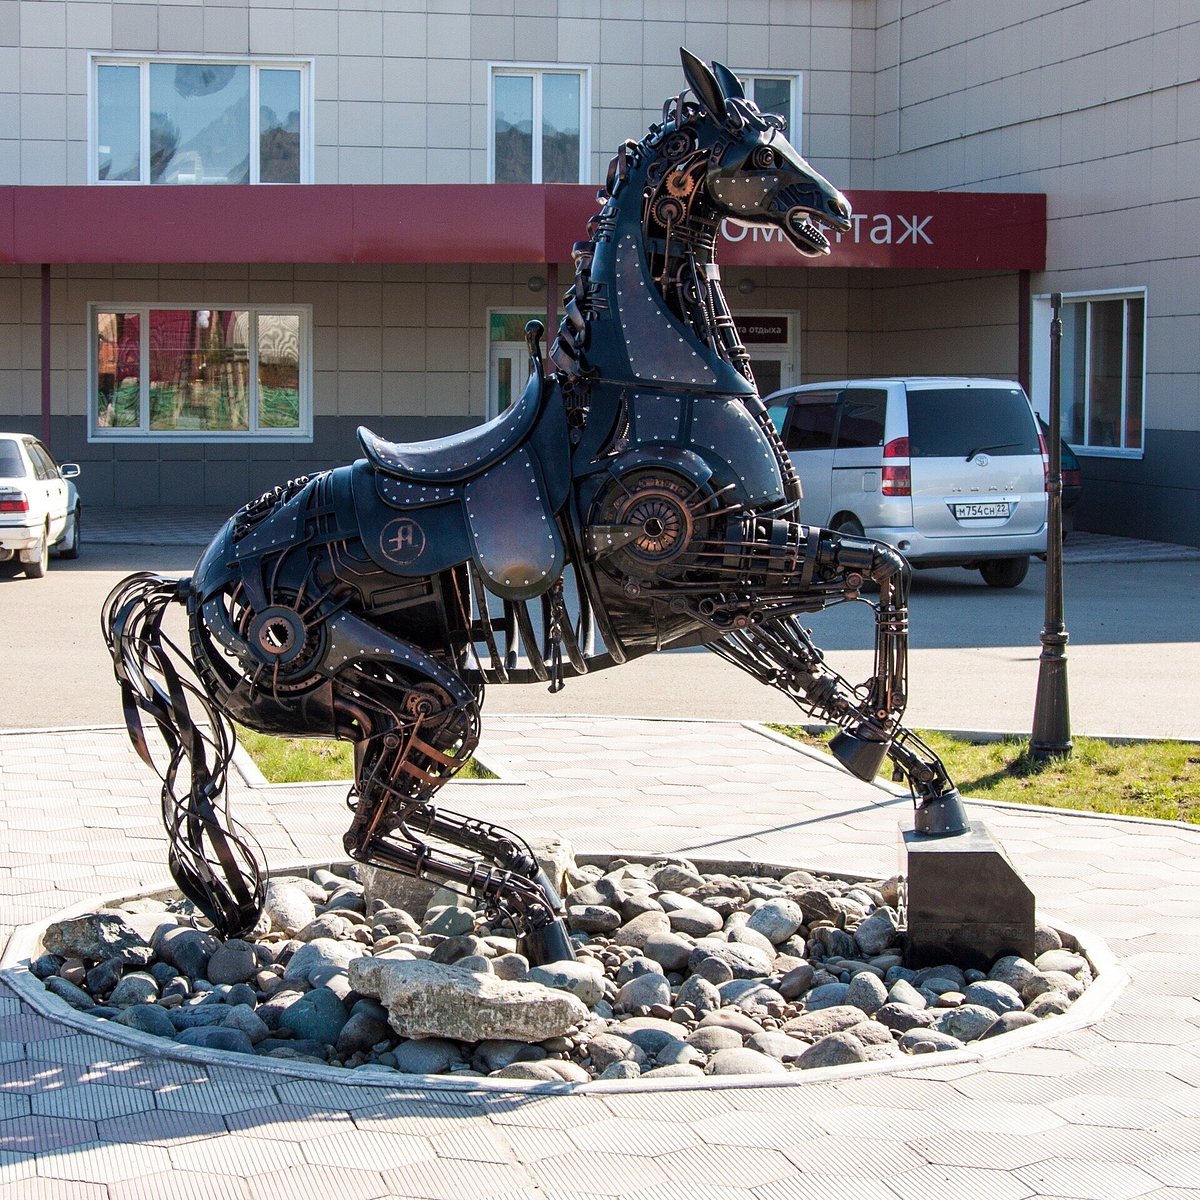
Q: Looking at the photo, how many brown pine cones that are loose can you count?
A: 0